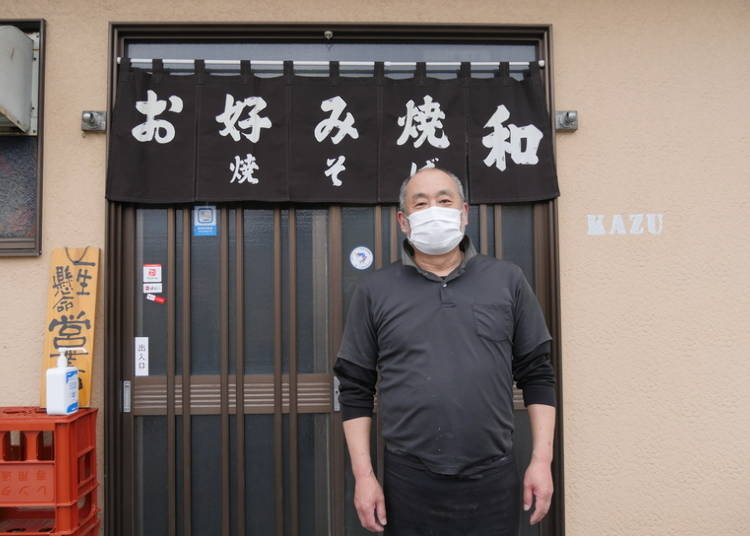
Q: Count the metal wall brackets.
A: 2